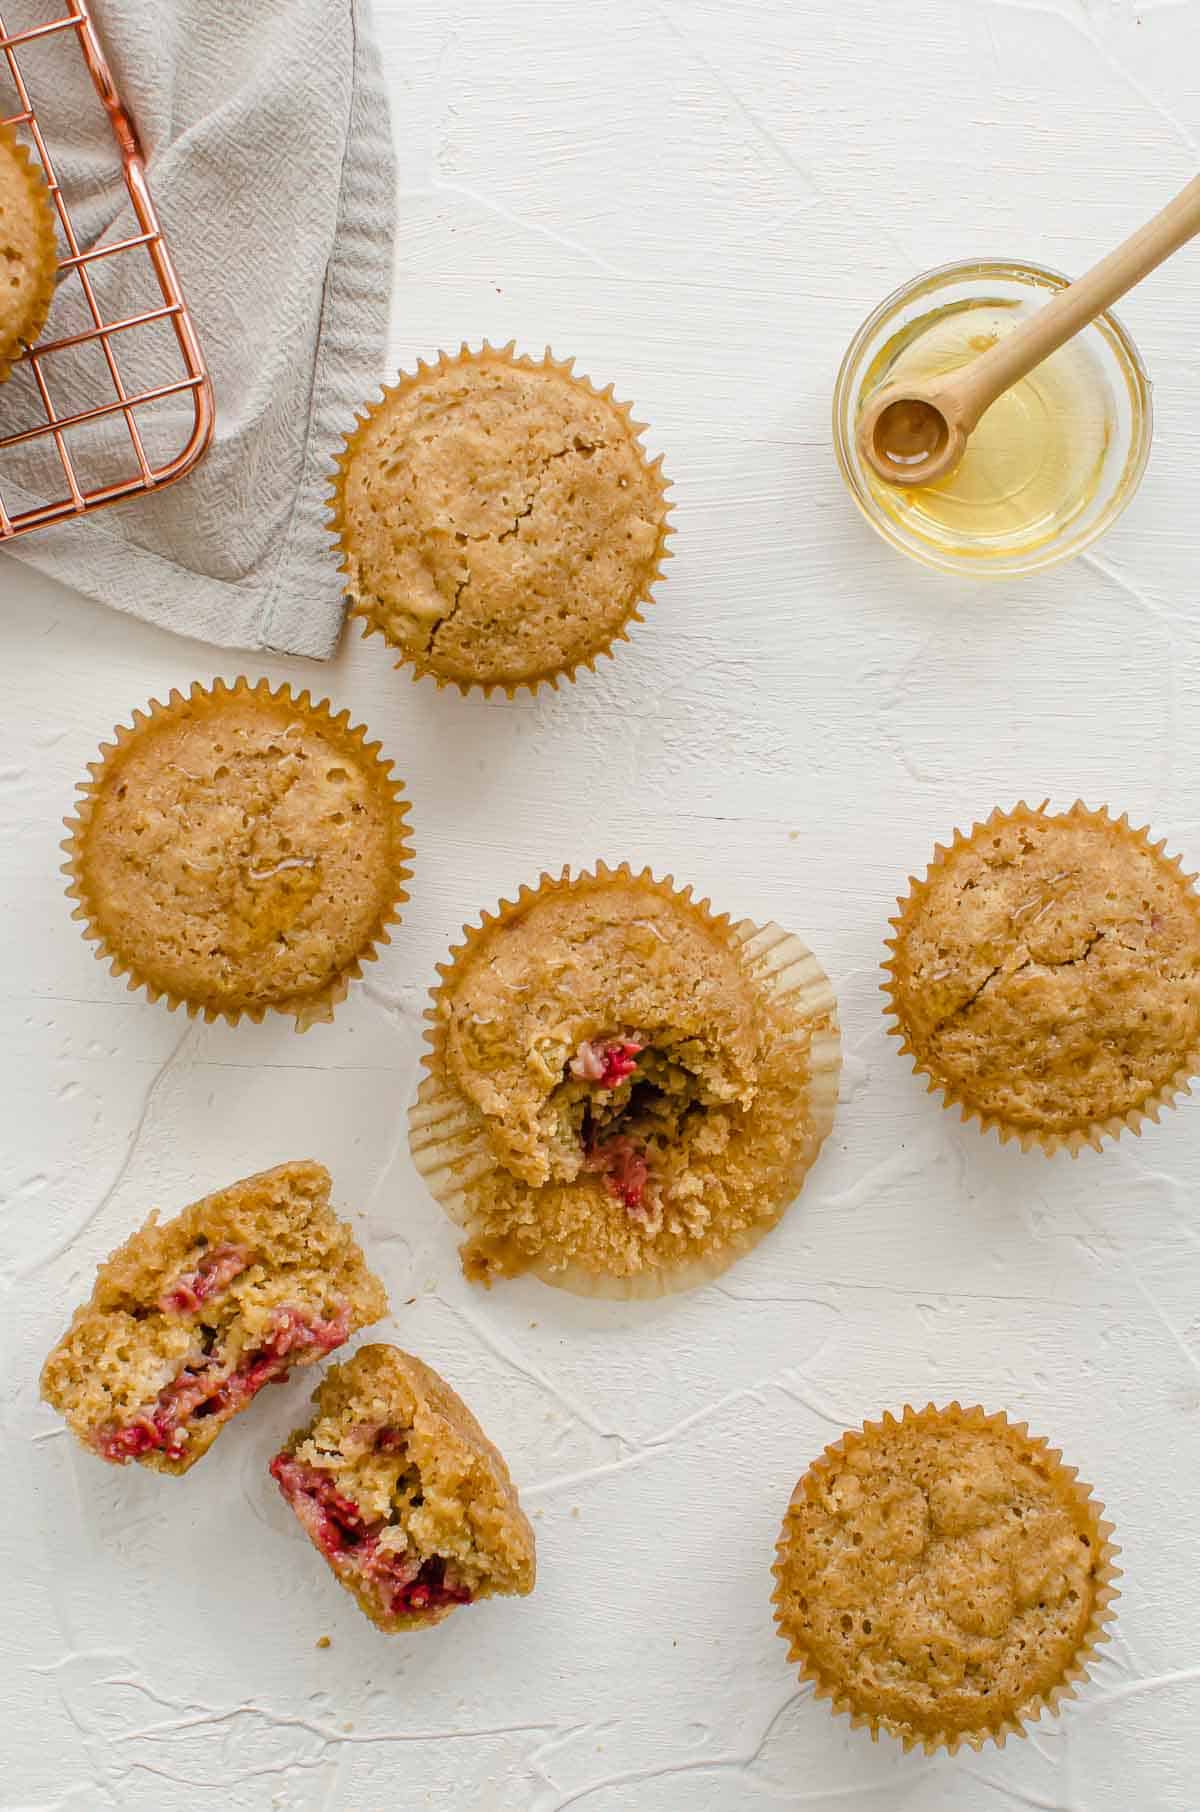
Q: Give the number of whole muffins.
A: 4